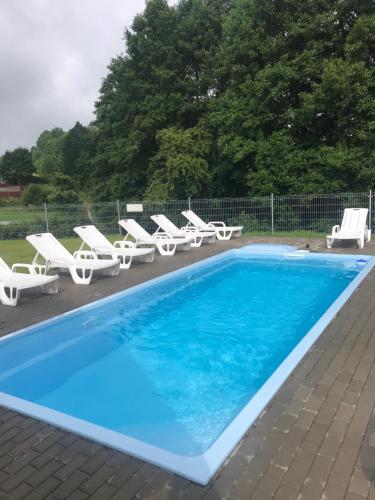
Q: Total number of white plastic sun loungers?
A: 7